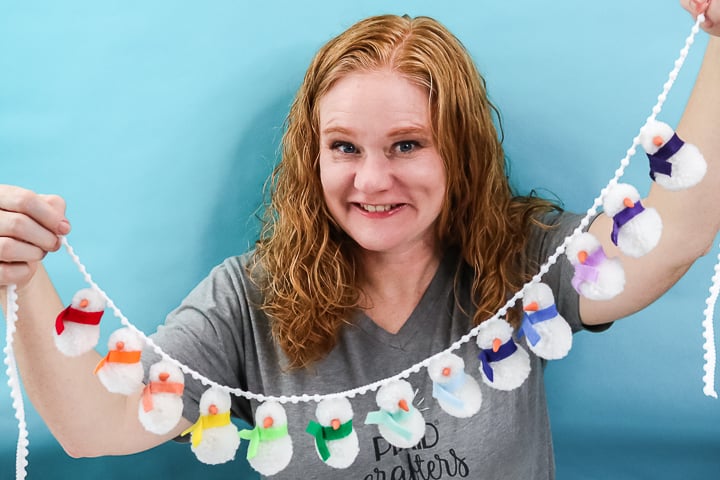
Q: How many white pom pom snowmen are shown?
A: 13